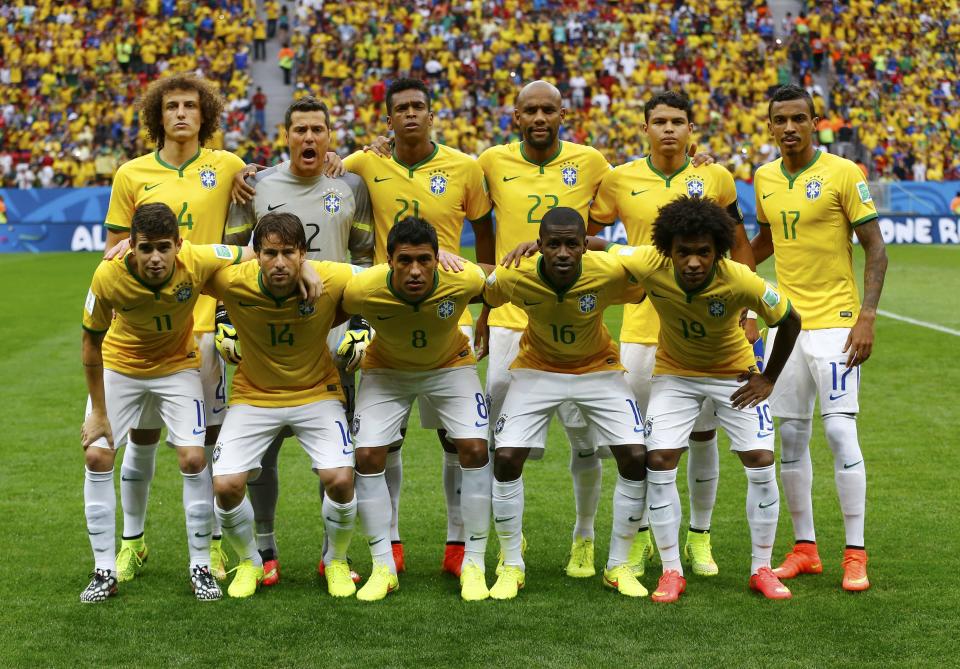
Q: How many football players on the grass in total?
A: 11